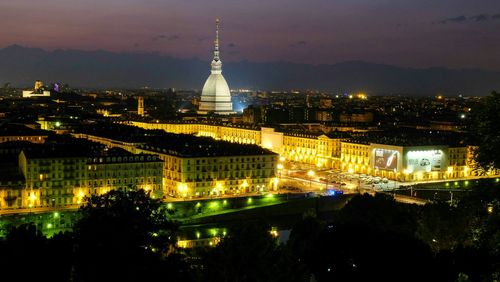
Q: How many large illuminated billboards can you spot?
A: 2